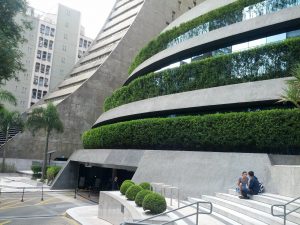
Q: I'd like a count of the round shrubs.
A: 5